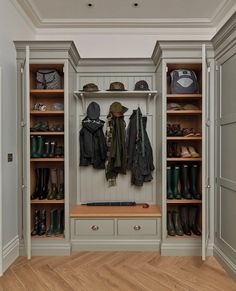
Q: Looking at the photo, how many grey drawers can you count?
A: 2